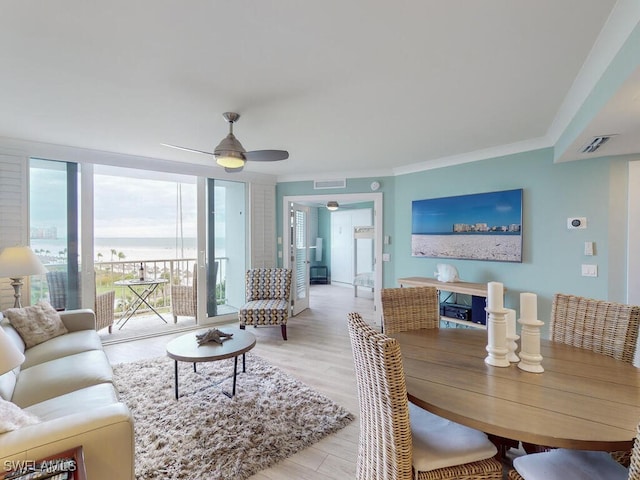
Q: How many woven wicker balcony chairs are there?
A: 2